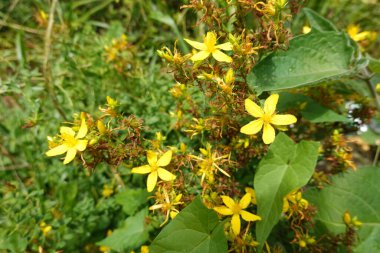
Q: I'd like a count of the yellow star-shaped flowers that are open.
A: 5